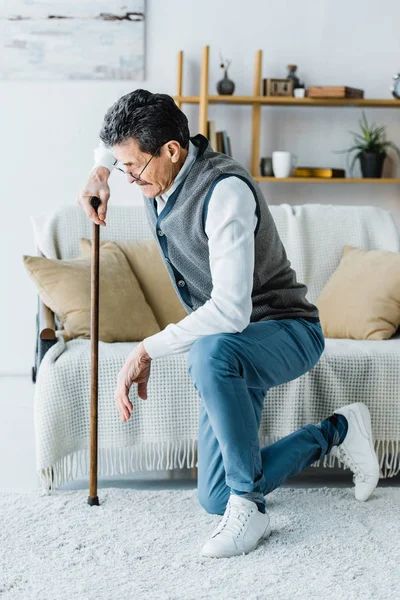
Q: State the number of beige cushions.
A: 3